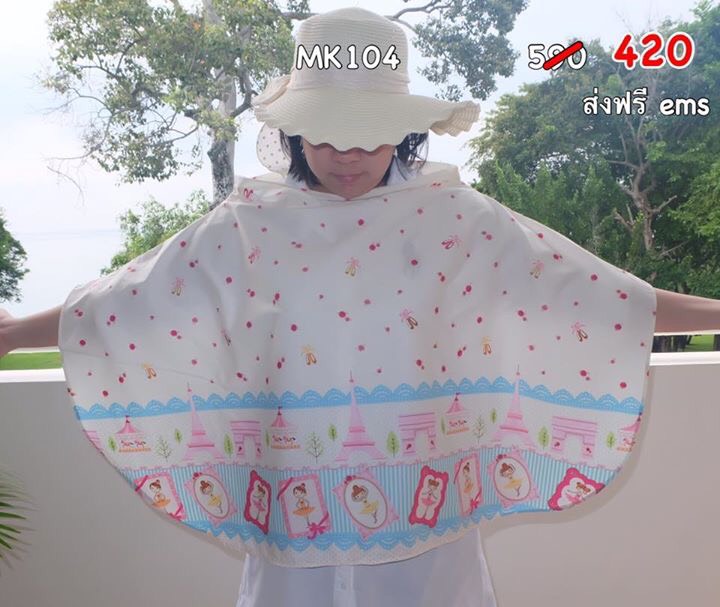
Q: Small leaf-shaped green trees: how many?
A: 10